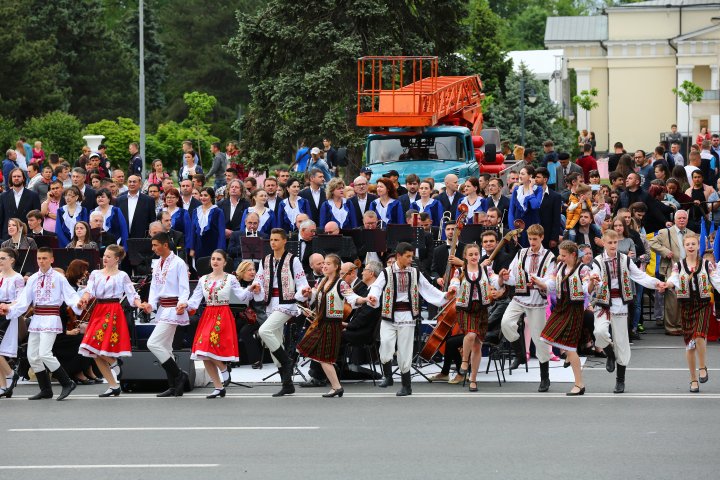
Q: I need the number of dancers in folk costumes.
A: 13